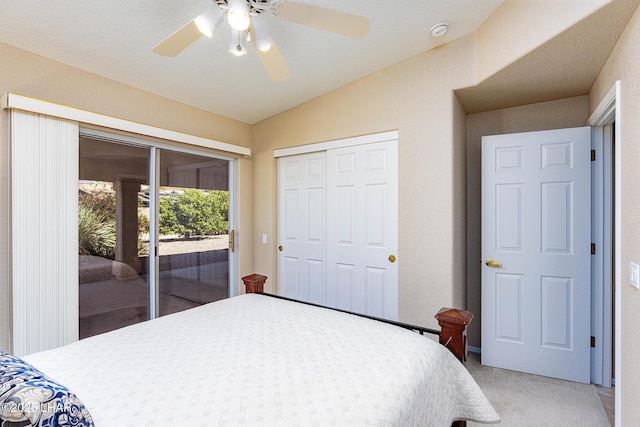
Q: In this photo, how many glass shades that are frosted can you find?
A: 4